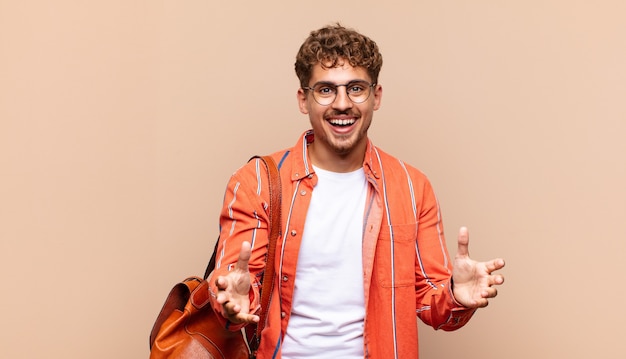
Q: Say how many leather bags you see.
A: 1